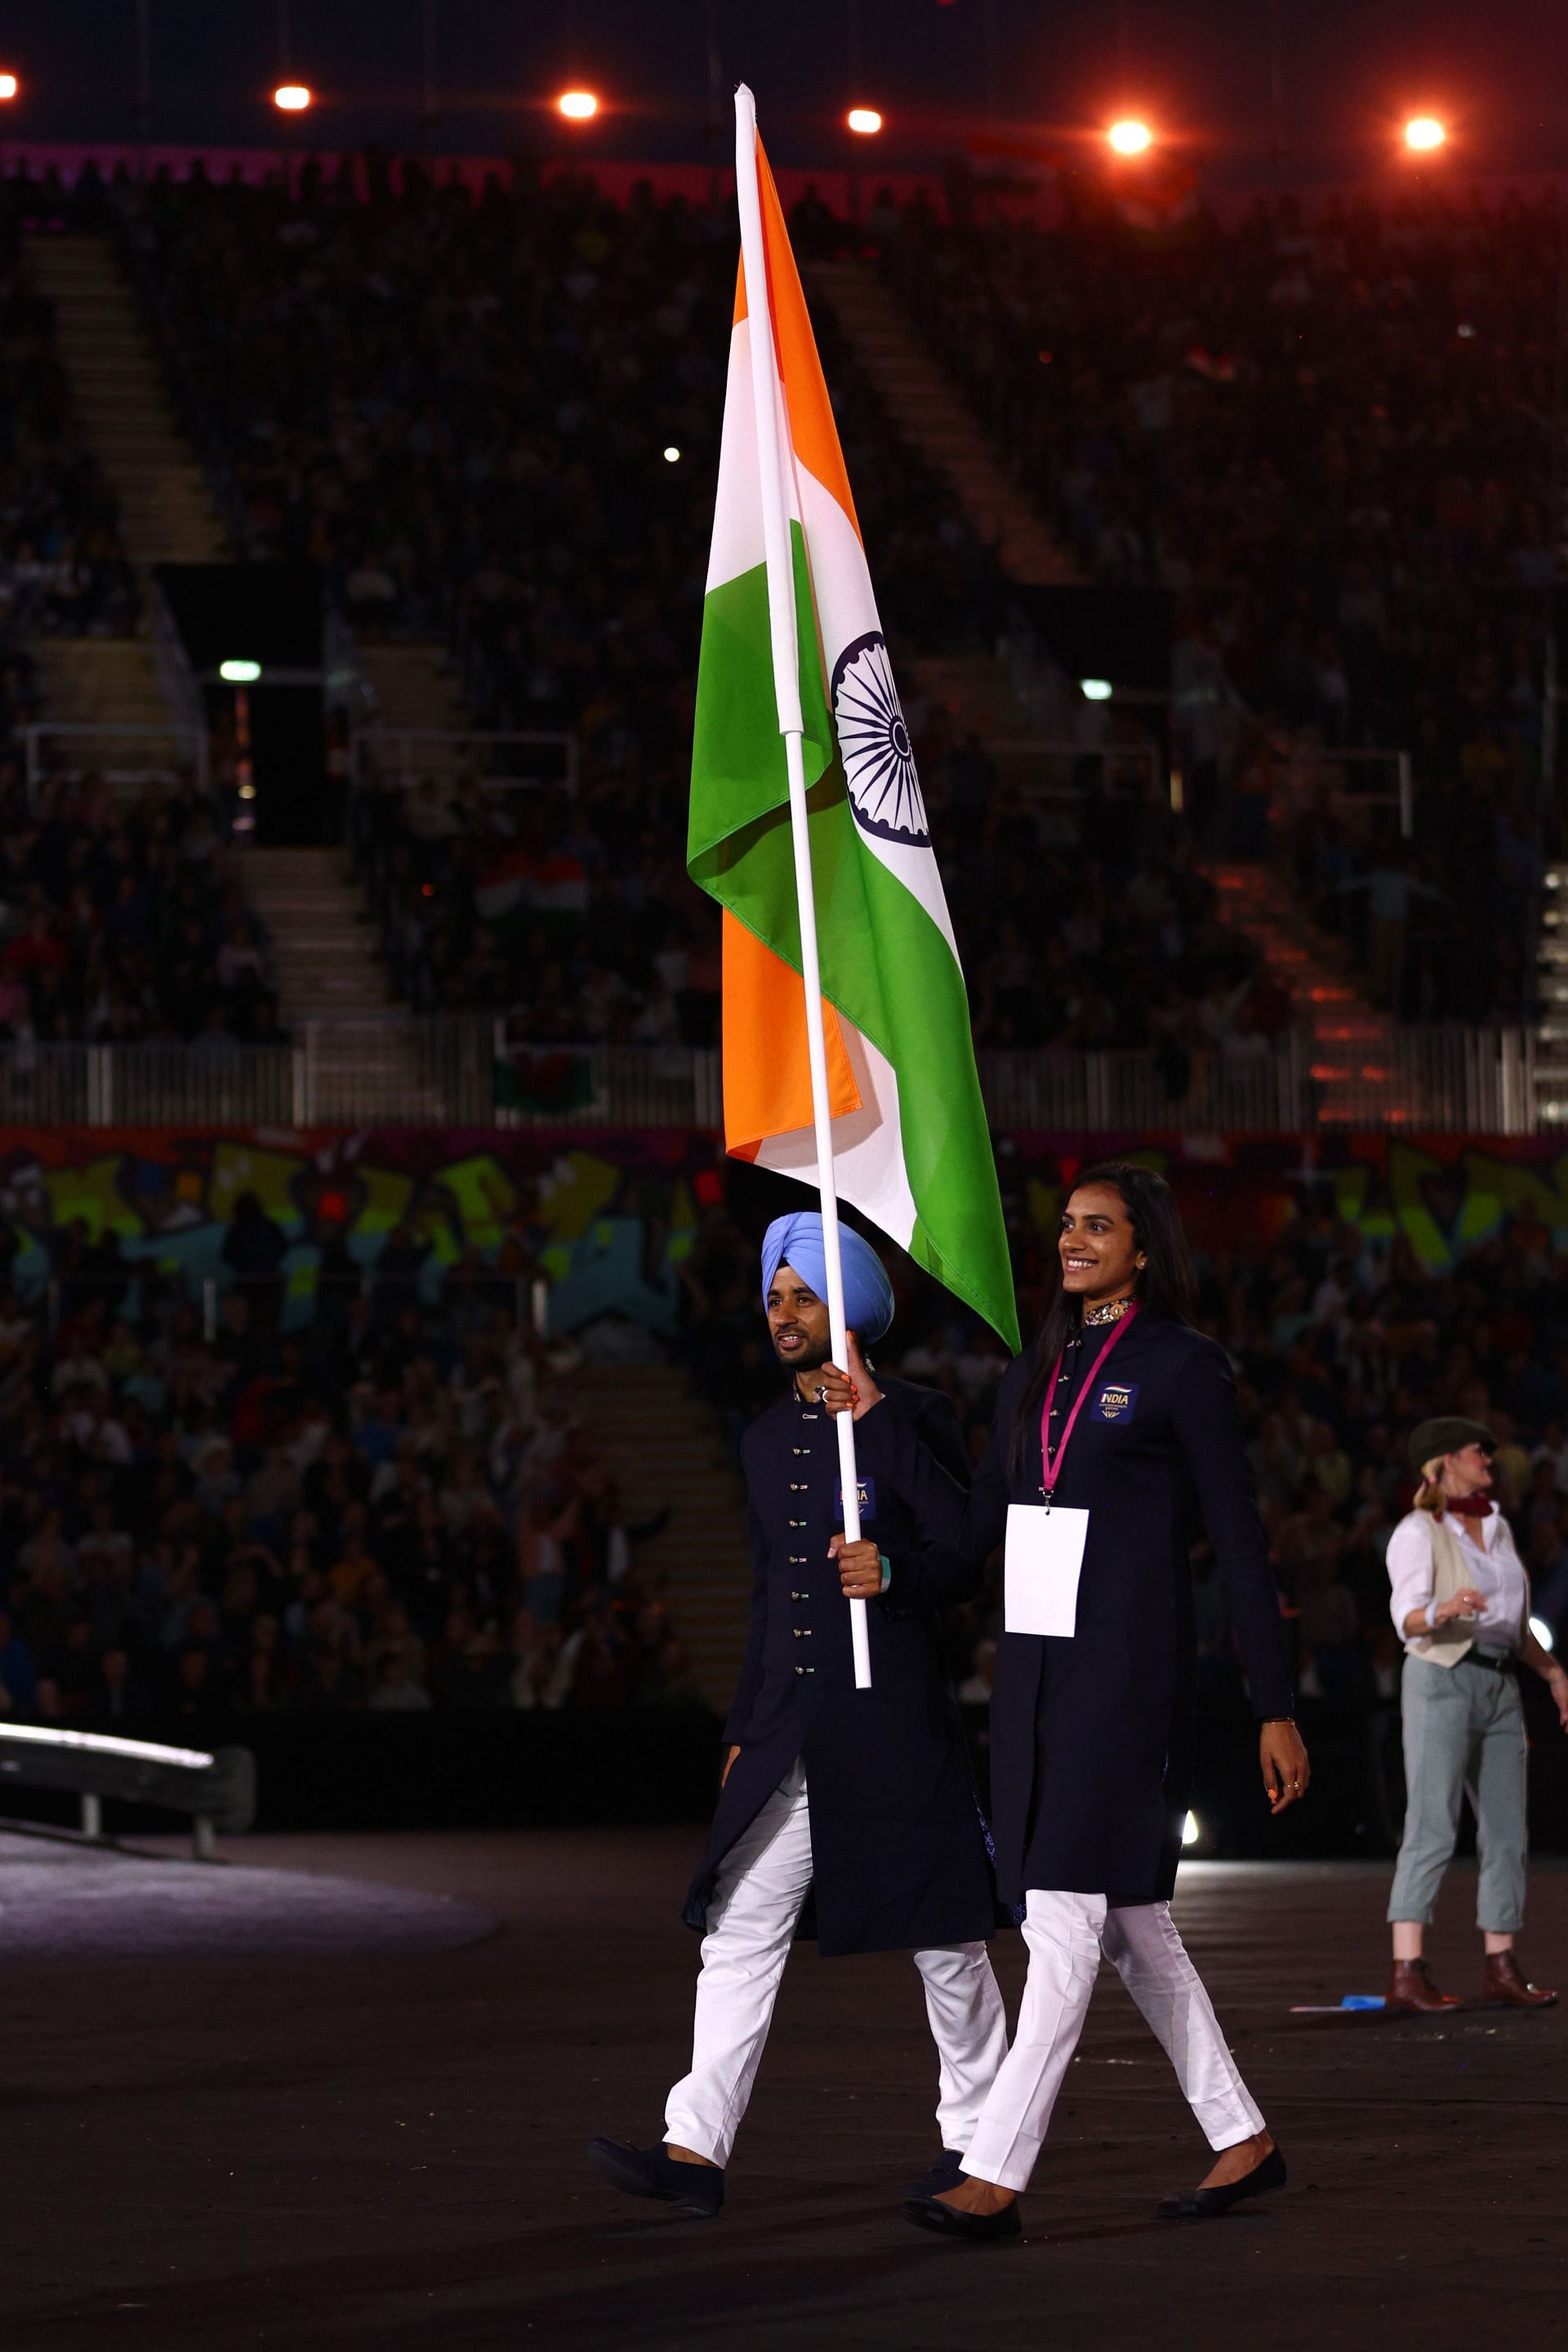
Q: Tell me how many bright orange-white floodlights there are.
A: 6